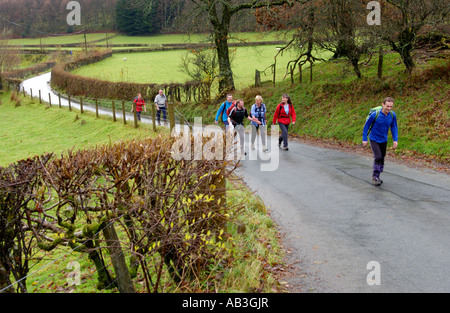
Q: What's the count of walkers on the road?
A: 7